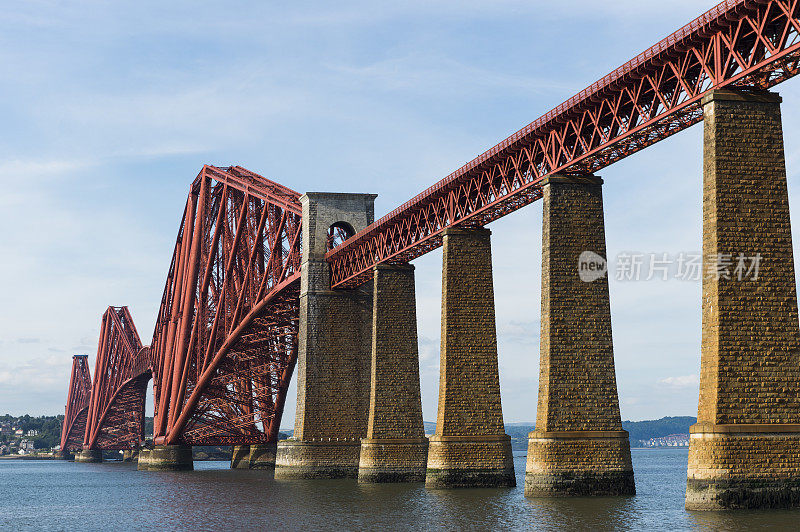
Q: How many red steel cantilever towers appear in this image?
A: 3